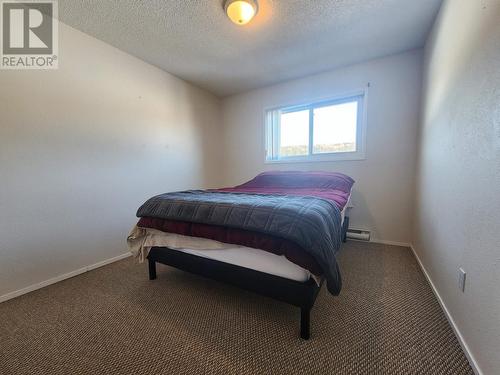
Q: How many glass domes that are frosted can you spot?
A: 1